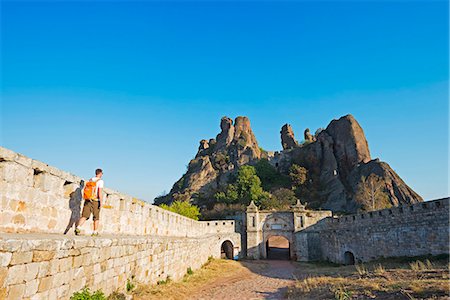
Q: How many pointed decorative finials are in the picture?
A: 2